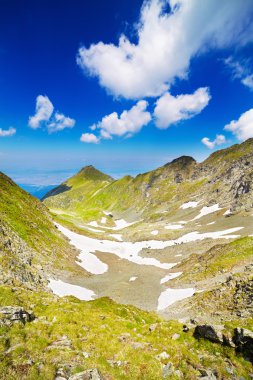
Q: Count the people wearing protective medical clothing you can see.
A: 0